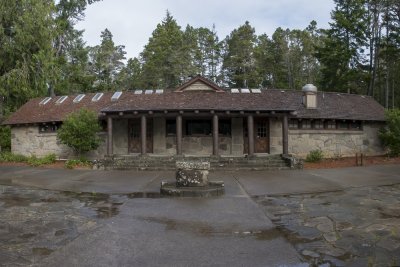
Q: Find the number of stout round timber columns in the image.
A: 6